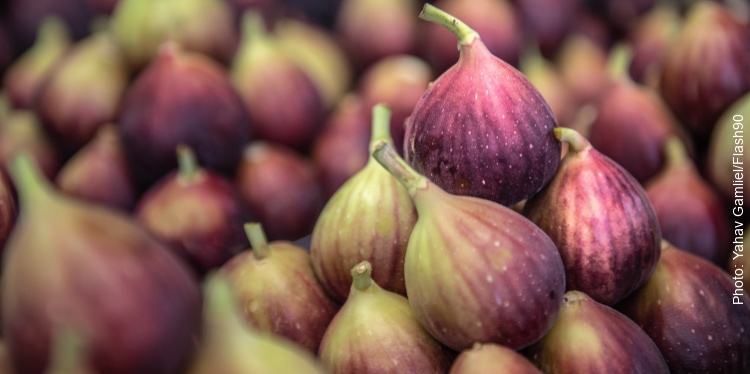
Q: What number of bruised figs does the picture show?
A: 0